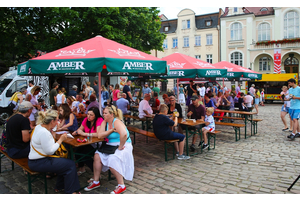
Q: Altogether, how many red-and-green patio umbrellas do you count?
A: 3